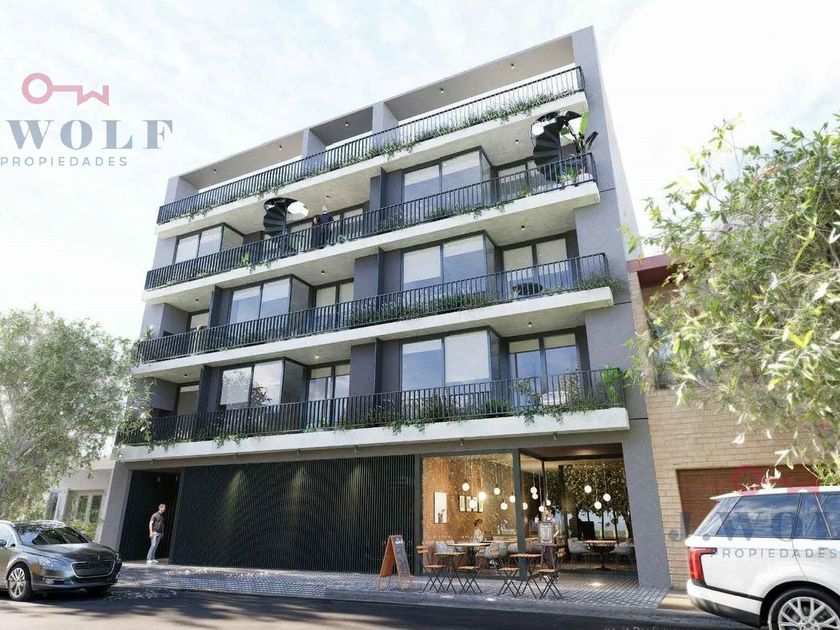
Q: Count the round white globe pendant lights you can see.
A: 14